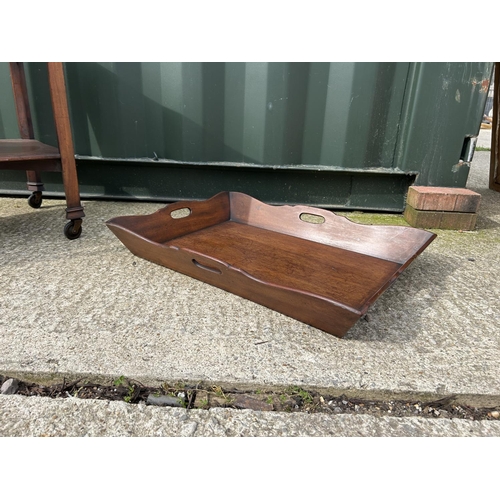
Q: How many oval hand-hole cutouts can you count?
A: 3